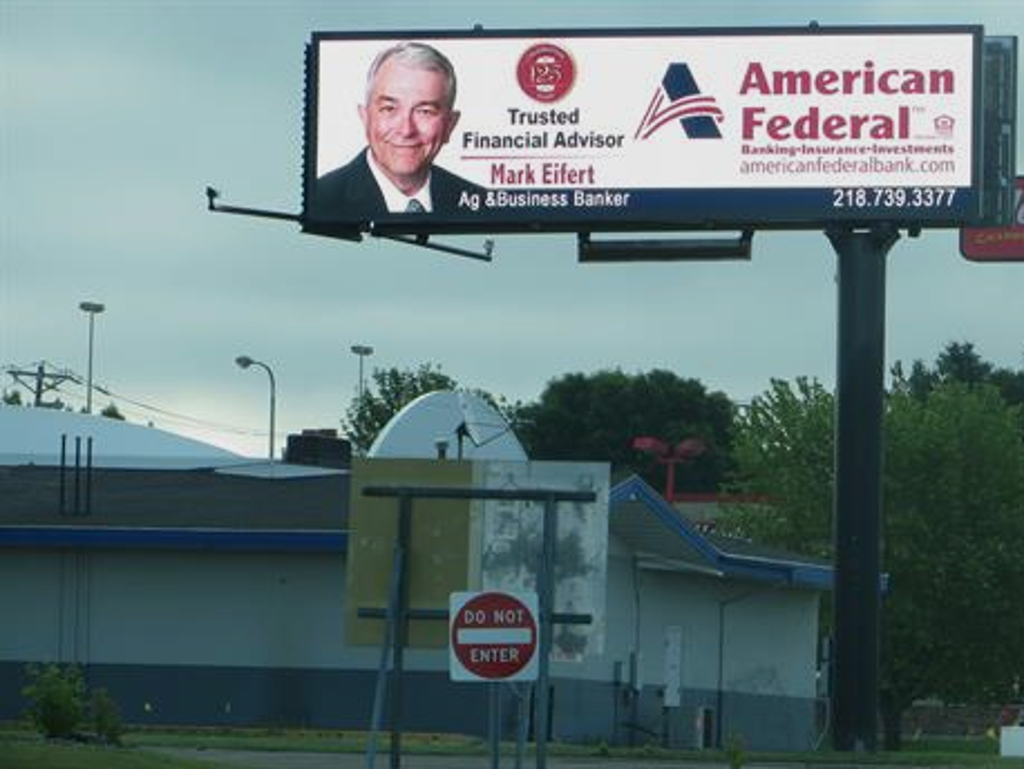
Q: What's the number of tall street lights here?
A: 3